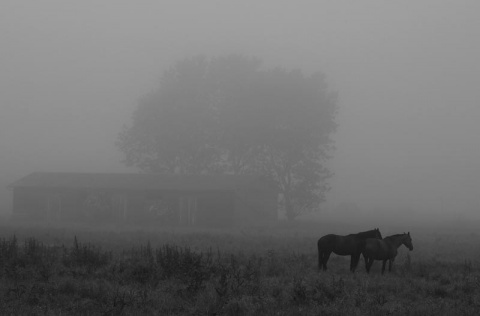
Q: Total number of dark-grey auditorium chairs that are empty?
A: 0